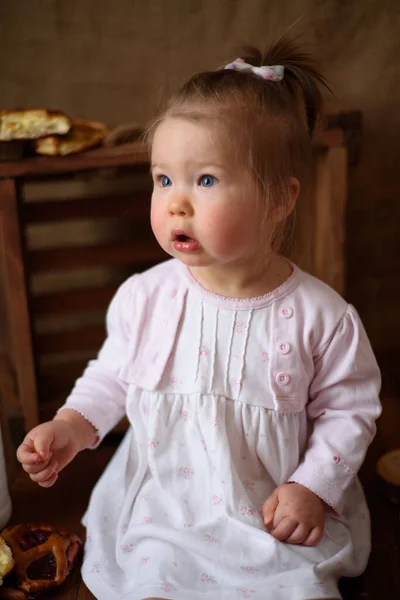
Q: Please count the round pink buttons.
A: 3